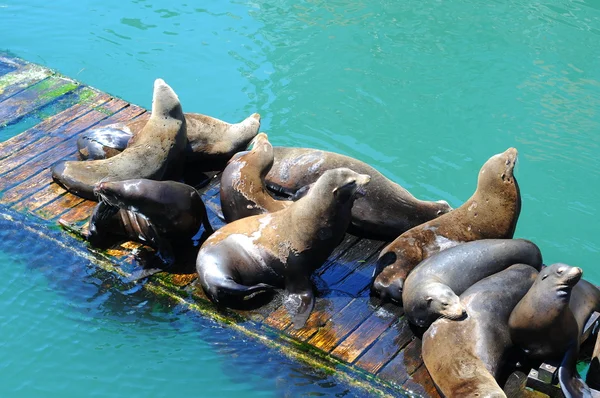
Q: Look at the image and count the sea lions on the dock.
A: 10